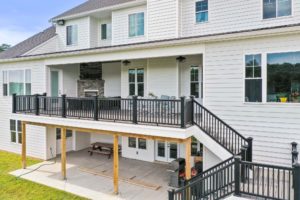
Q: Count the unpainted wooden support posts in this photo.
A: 4